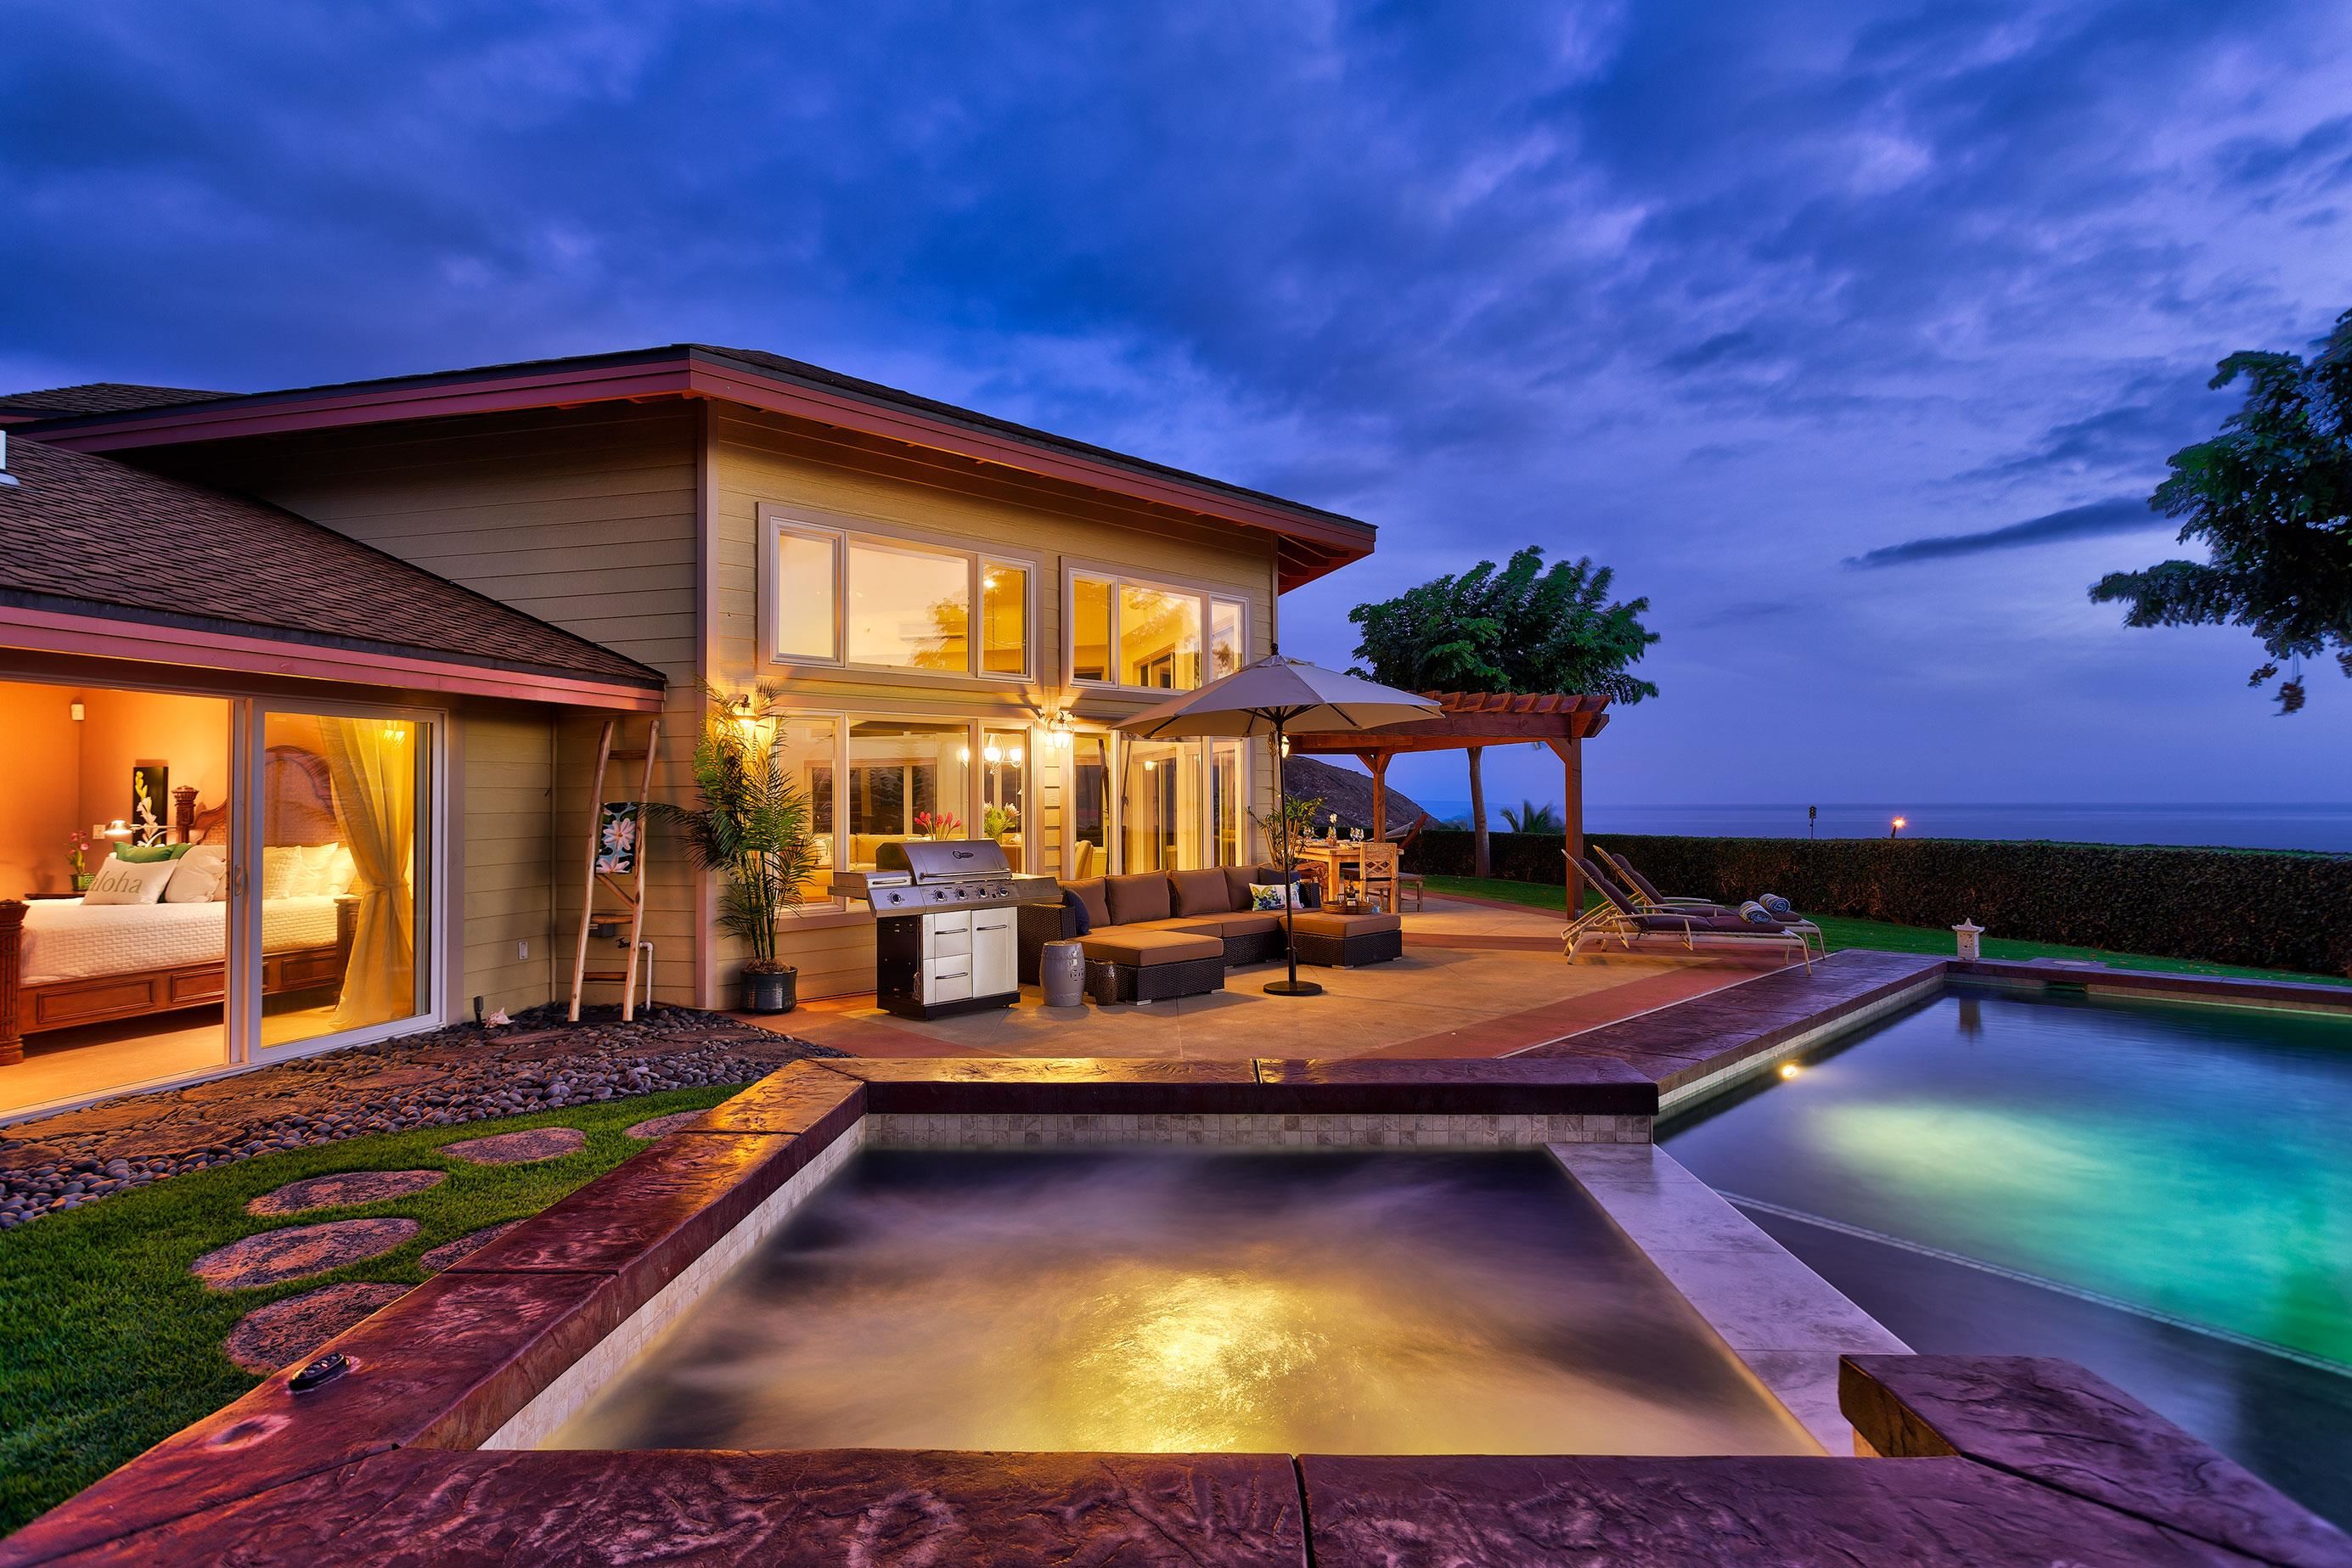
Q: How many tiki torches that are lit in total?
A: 1